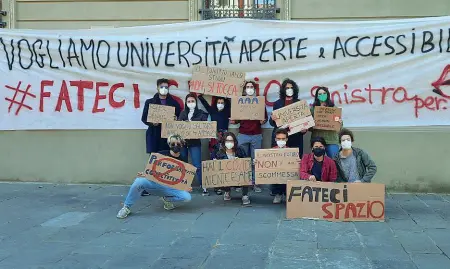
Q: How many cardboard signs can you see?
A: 10